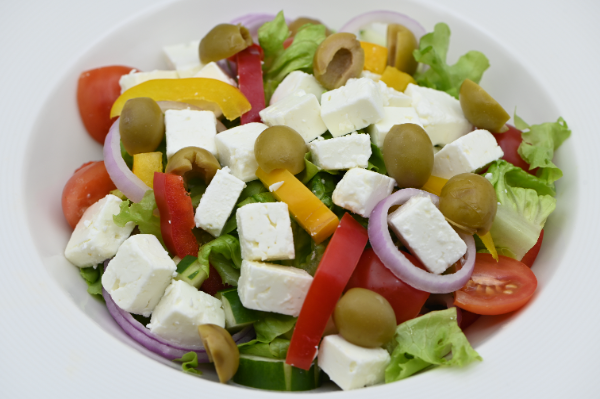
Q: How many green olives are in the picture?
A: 12